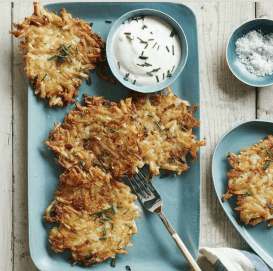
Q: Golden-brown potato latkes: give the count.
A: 5